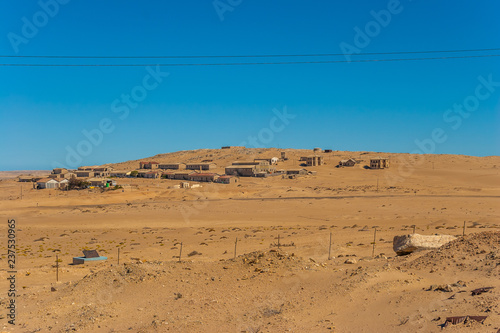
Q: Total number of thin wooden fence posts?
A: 9